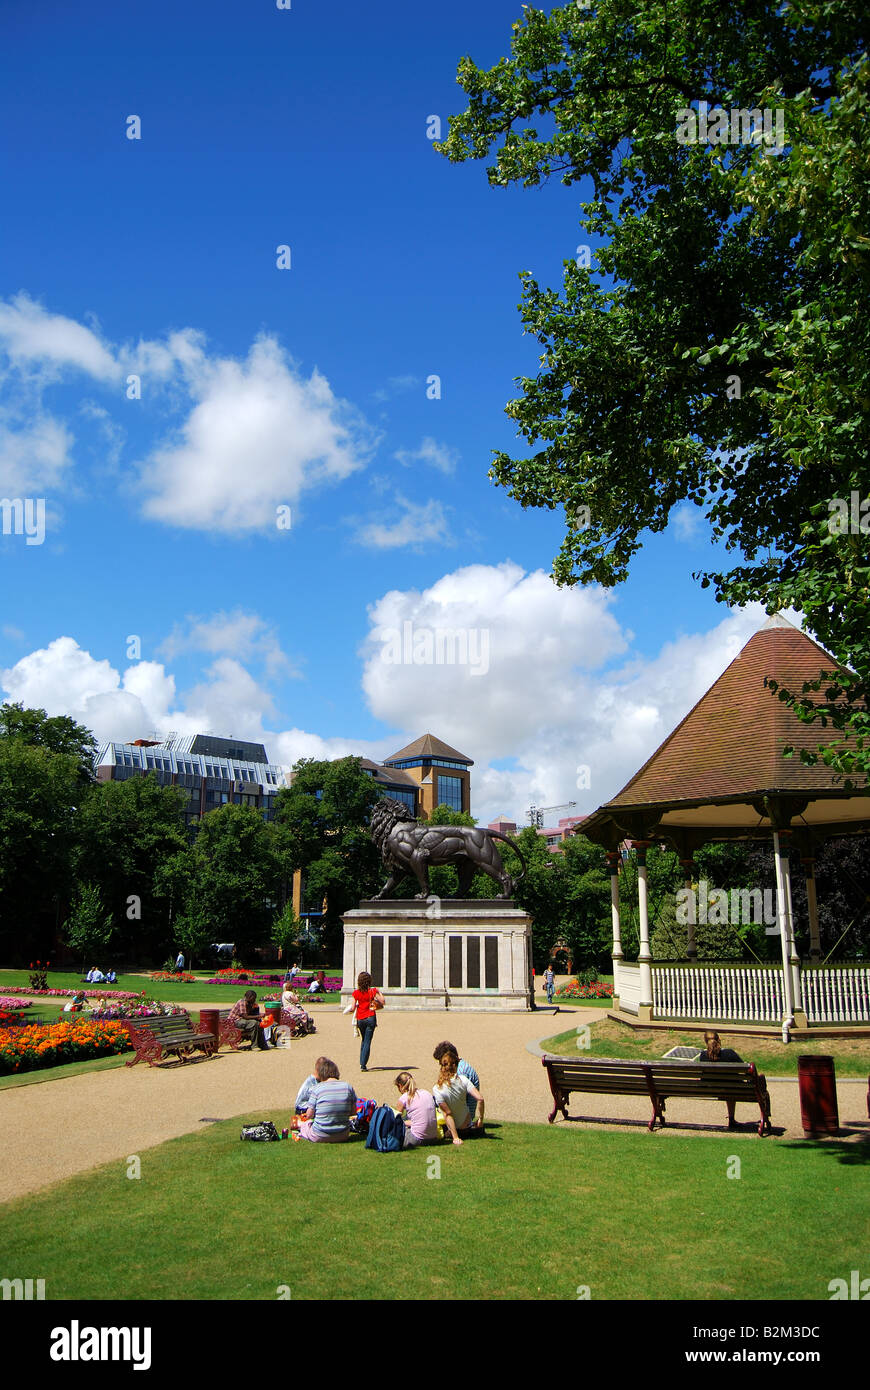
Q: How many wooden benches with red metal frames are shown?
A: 4